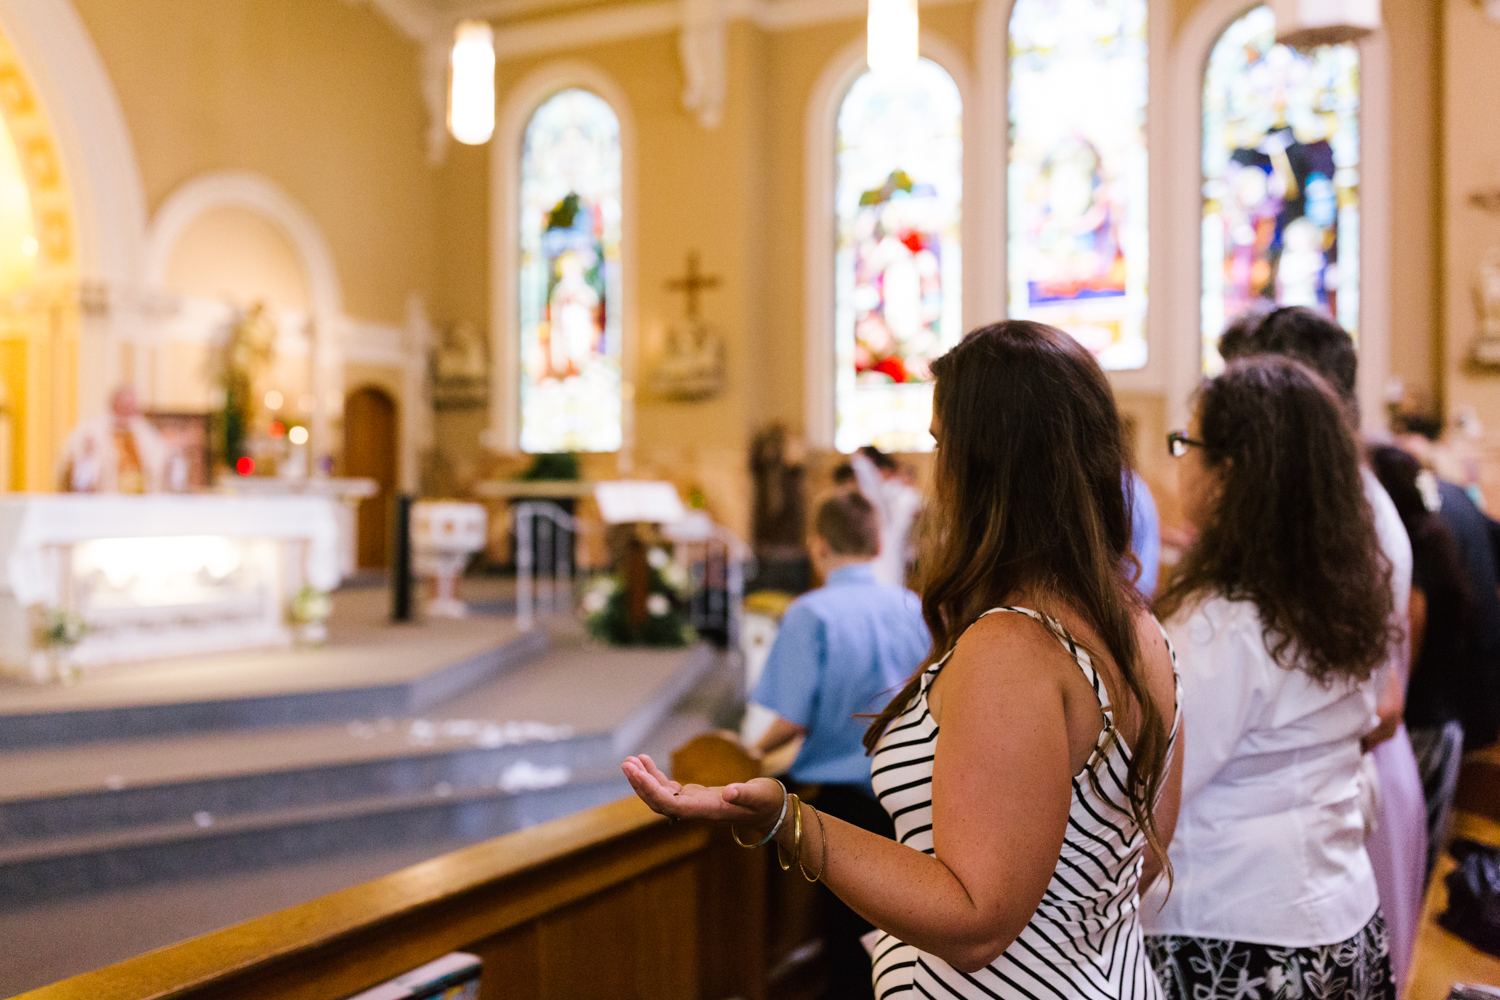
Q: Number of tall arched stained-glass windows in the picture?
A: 4